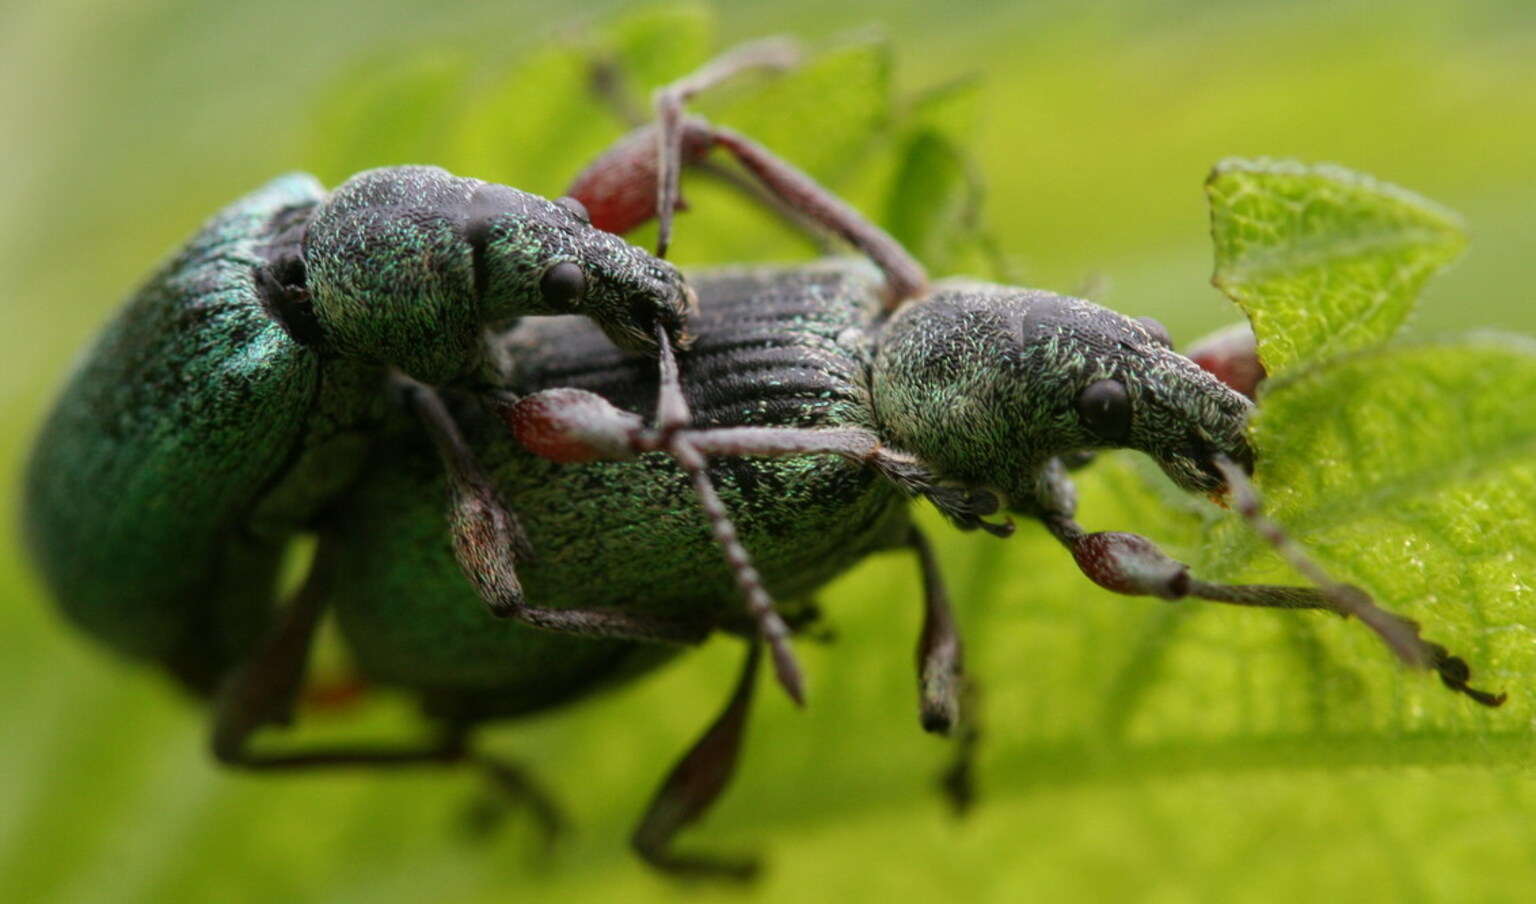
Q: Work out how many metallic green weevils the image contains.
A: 2